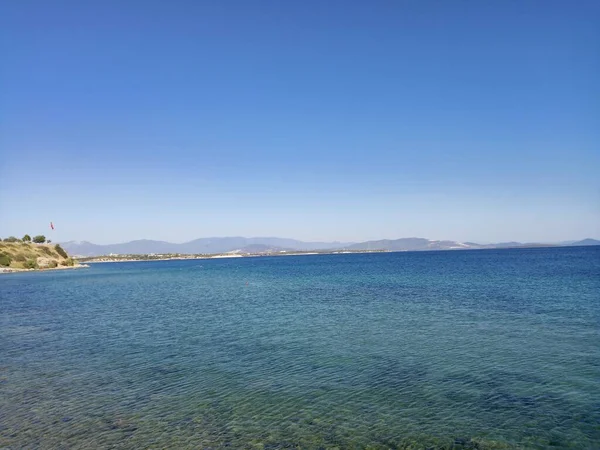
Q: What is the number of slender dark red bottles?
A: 0